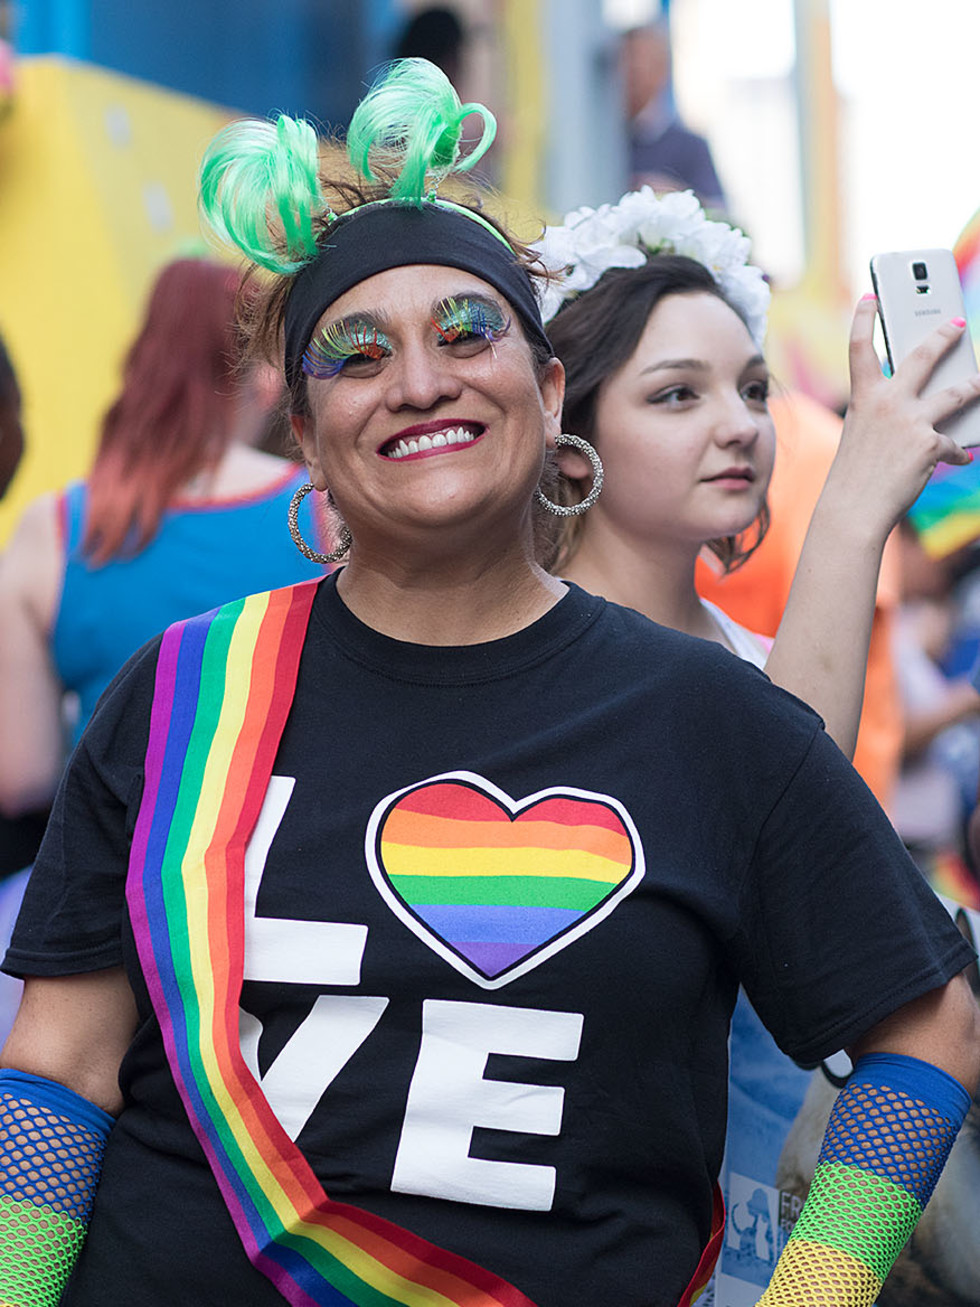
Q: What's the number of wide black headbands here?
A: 1